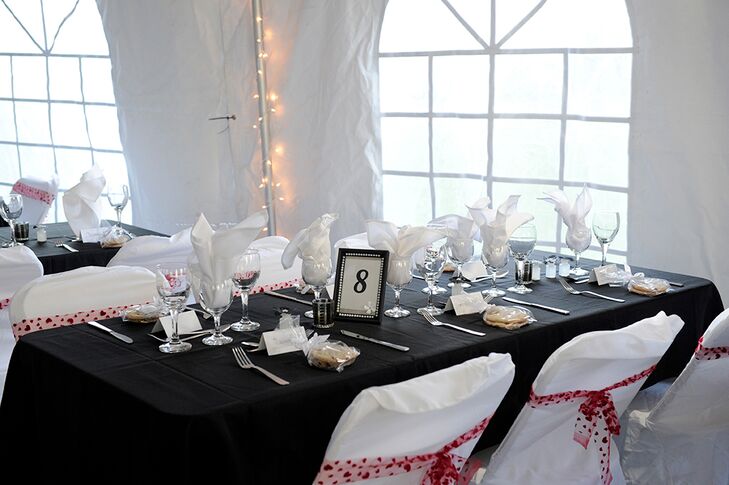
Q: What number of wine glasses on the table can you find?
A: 12